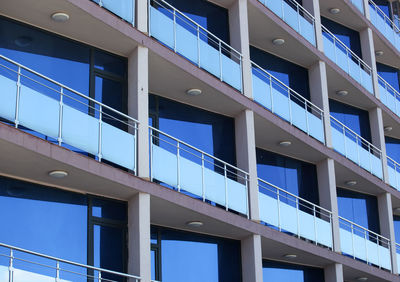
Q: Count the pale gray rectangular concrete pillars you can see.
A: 14